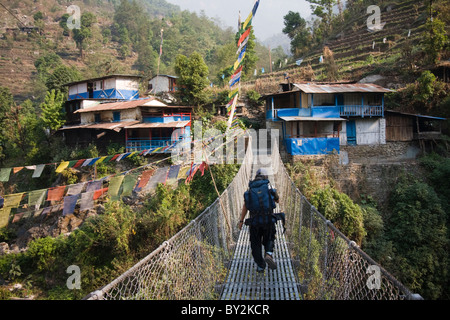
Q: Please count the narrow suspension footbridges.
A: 1